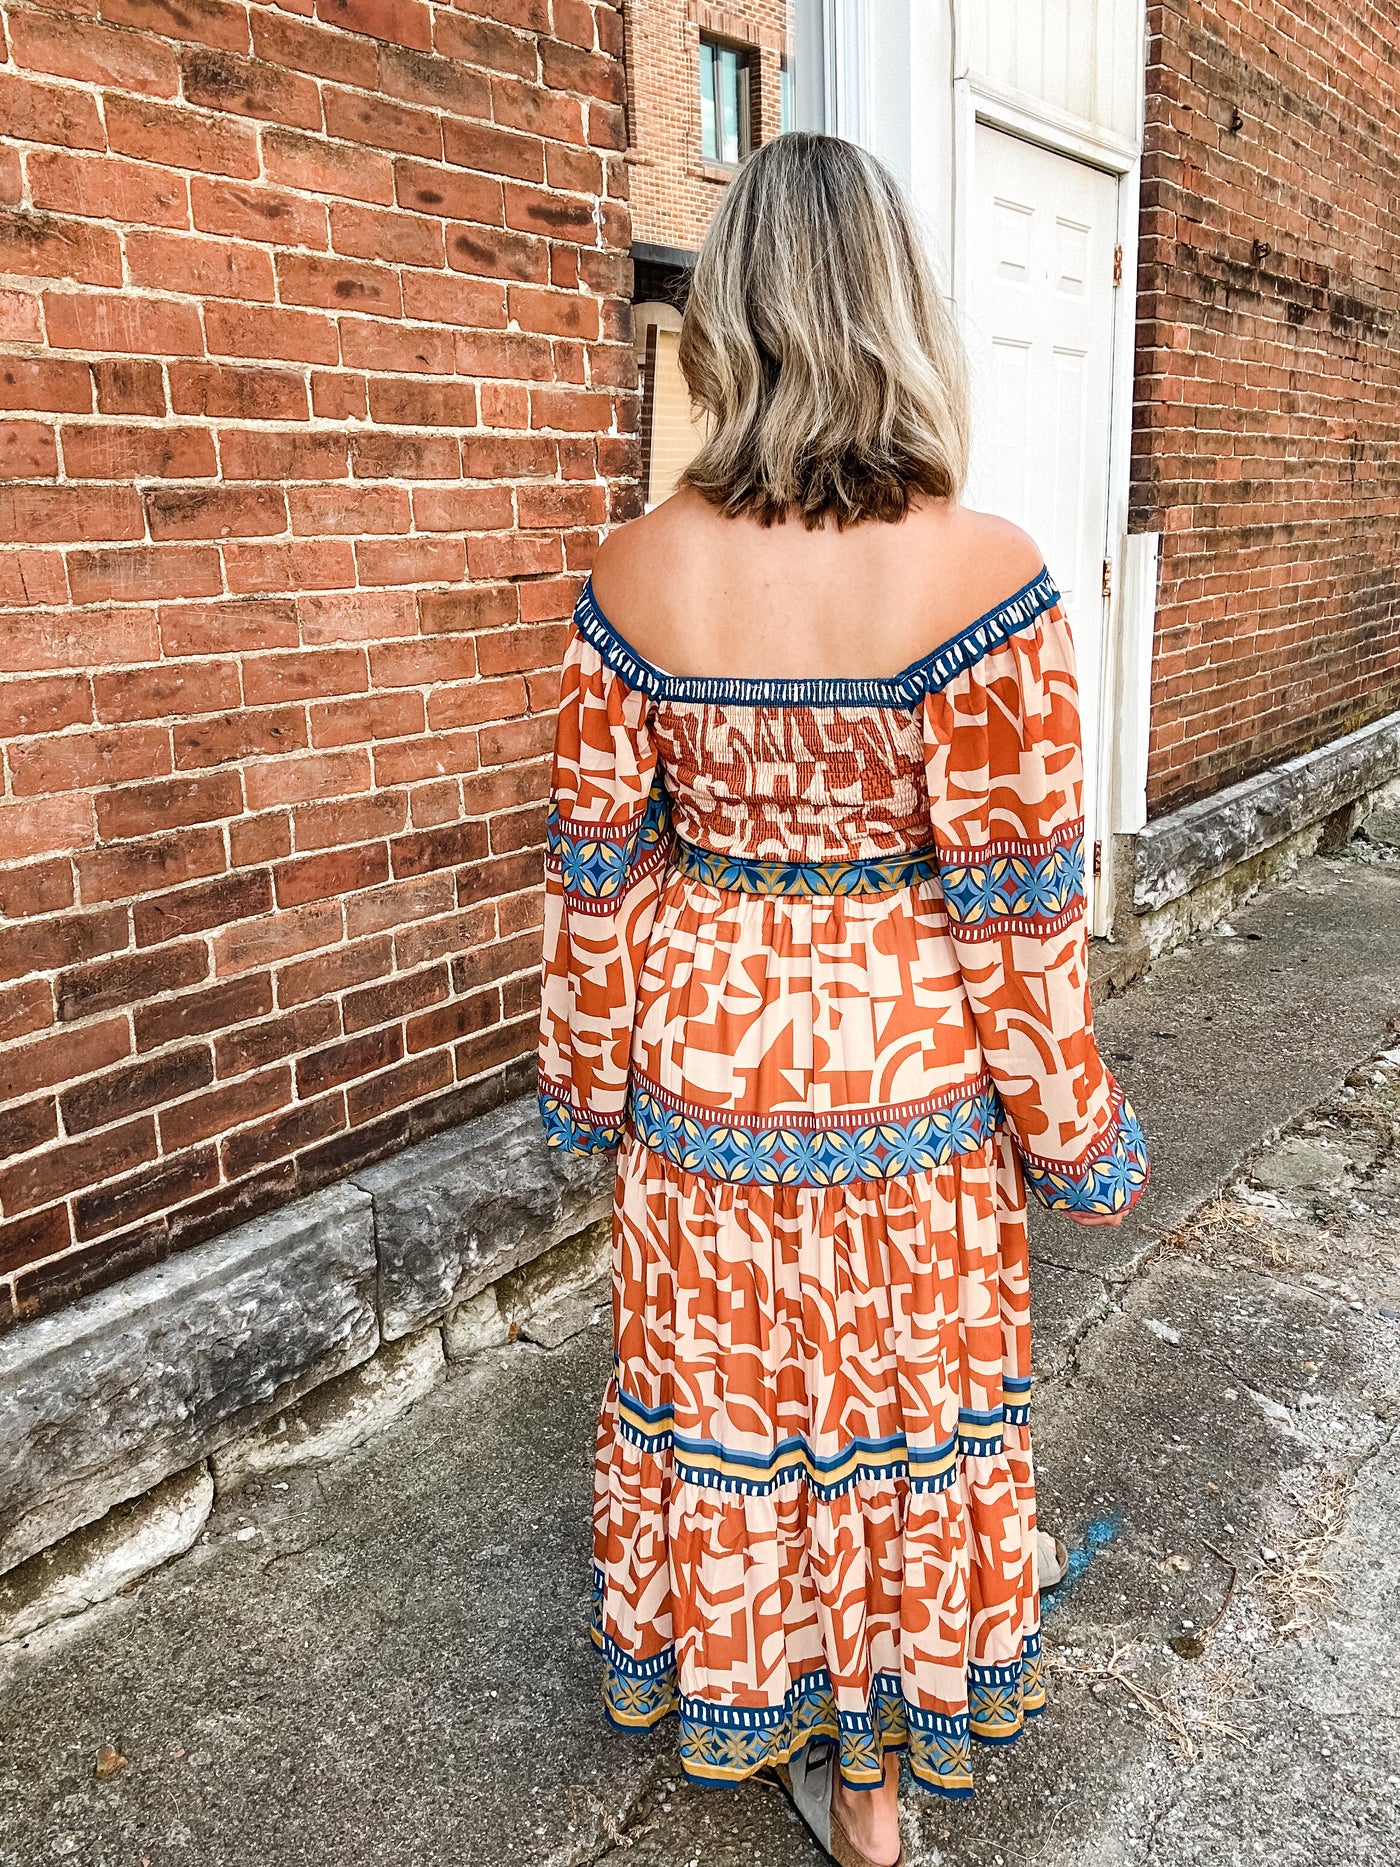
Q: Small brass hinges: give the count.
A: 3